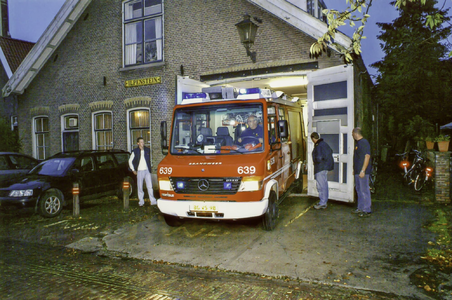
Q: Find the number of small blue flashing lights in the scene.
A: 2